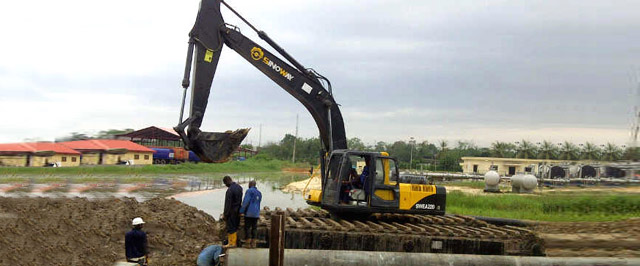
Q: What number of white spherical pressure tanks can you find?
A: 2